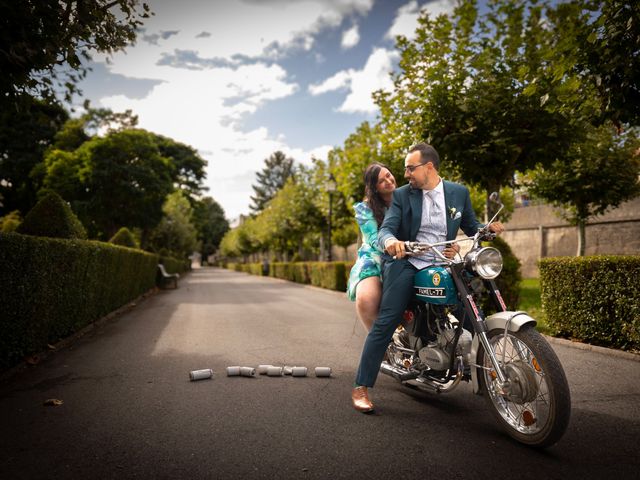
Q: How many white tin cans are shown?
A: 8